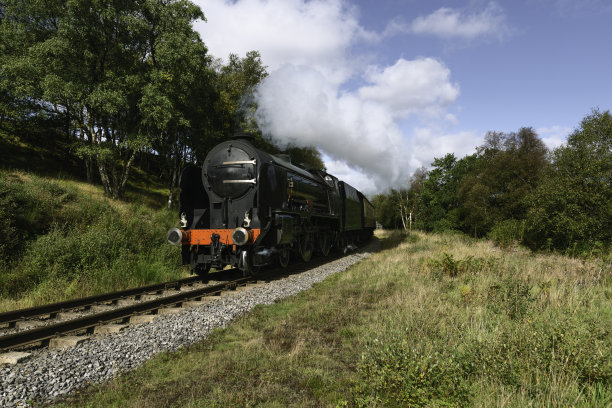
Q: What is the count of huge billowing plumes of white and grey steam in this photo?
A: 1